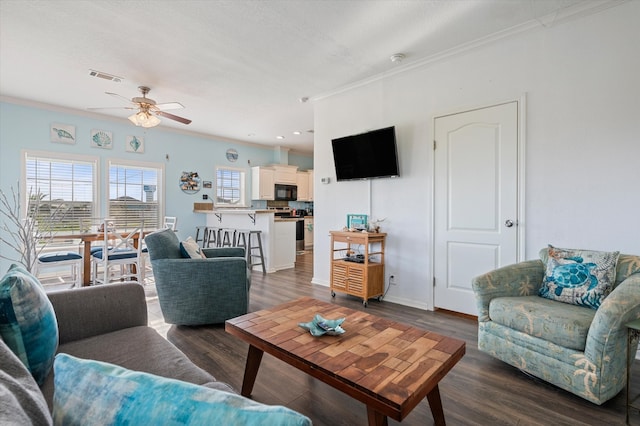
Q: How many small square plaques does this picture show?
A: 3